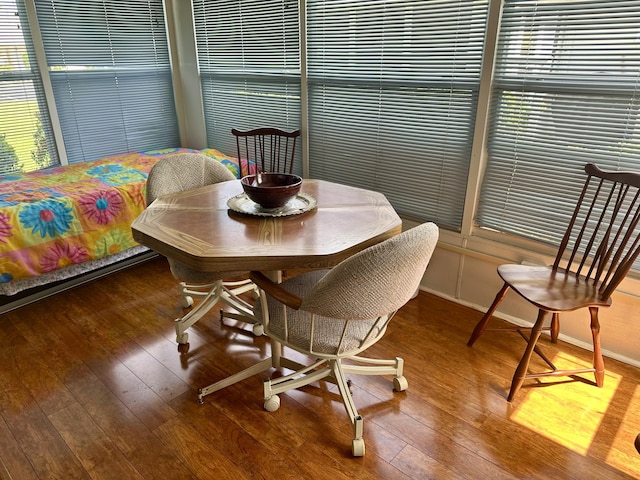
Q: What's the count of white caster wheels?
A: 7